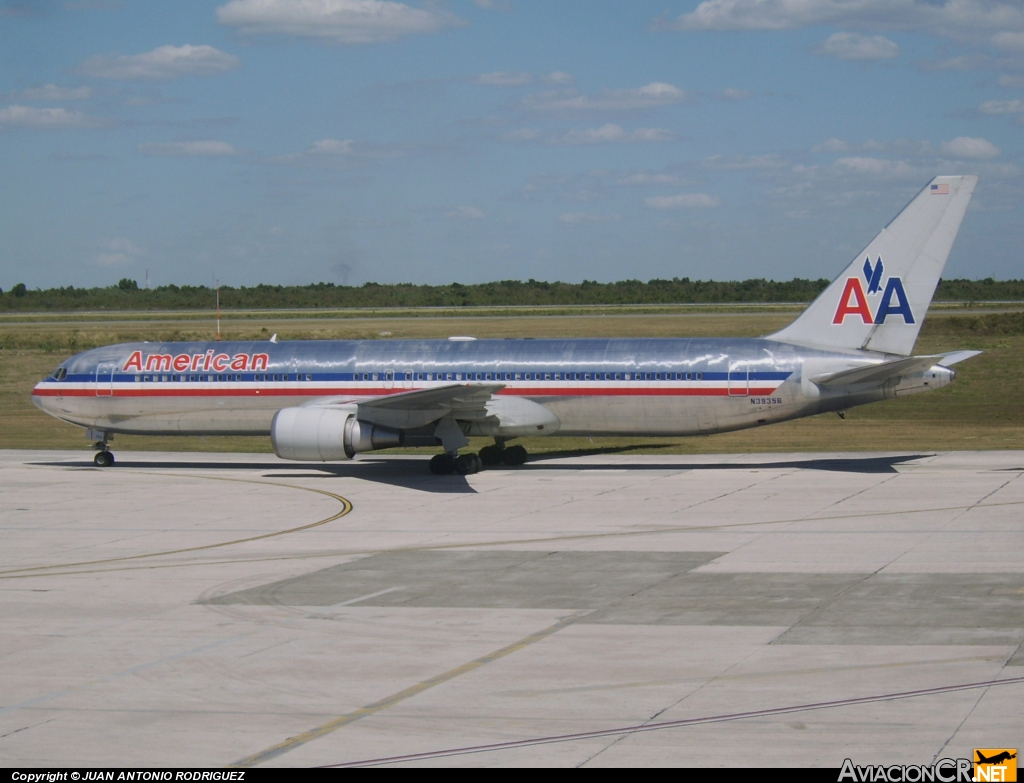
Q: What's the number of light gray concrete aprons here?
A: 1